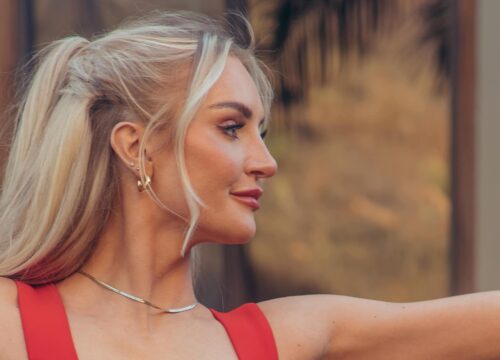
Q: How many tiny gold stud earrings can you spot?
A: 2